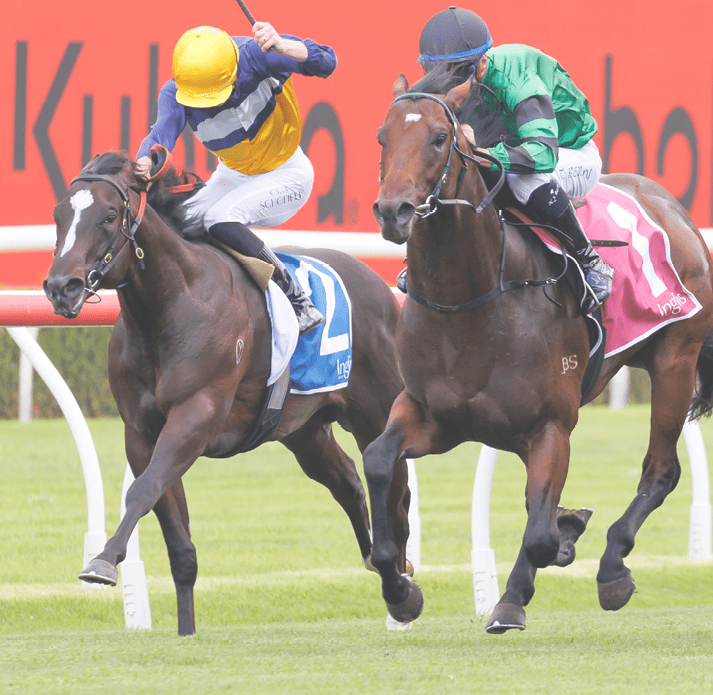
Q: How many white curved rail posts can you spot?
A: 5